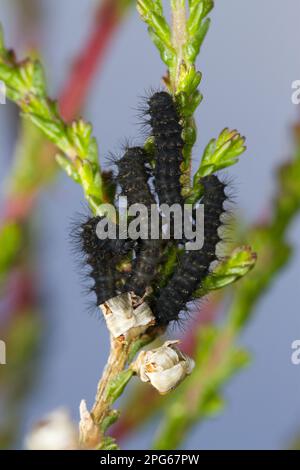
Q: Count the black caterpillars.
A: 4